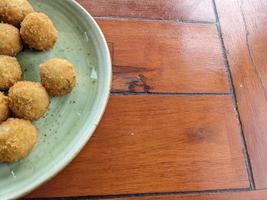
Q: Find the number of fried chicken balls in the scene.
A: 8